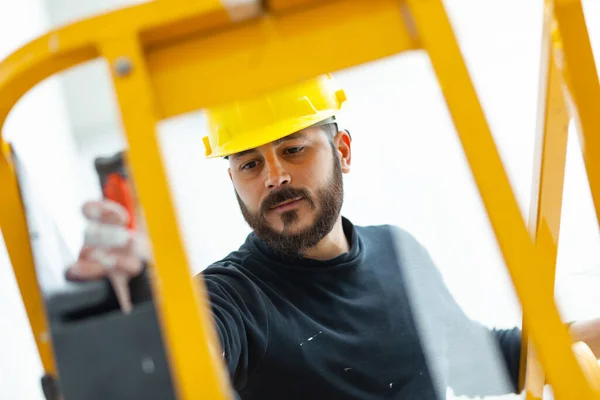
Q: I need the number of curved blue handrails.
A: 0